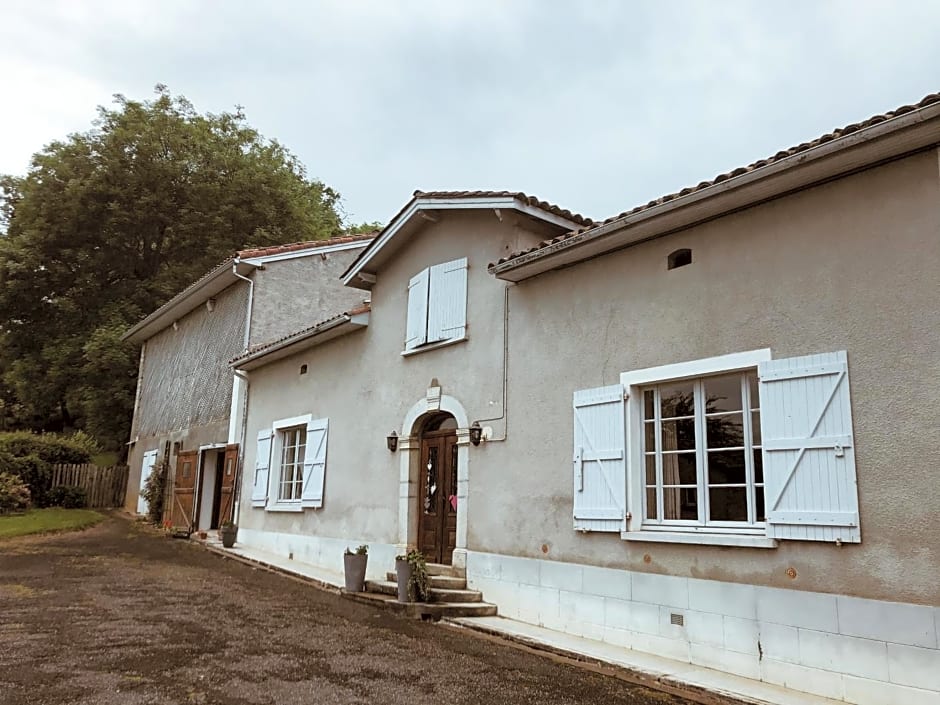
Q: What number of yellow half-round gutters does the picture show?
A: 0